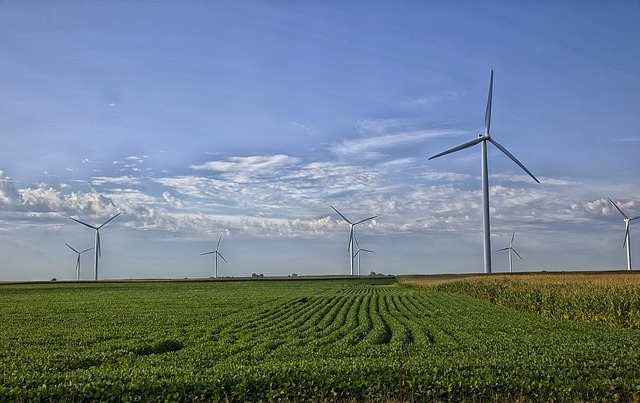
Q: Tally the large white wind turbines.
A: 8